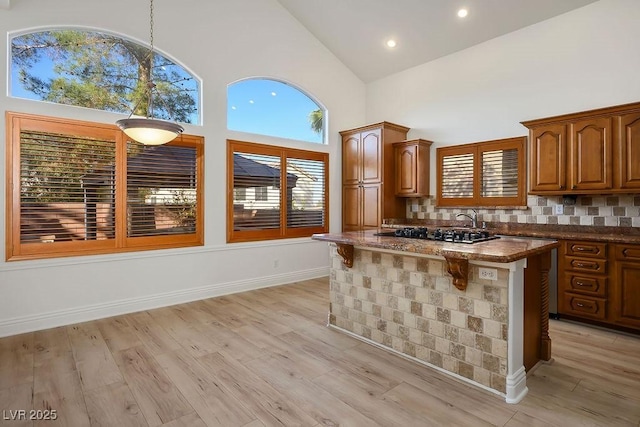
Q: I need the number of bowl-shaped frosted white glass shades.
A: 1